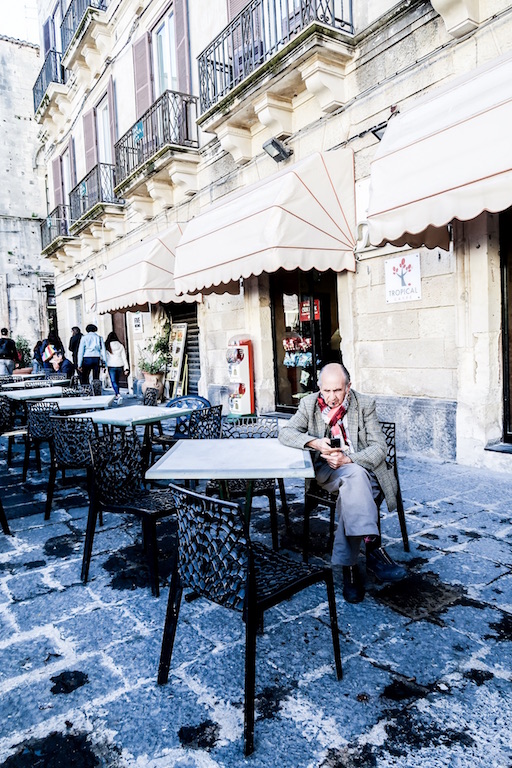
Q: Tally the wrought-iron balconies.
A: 6